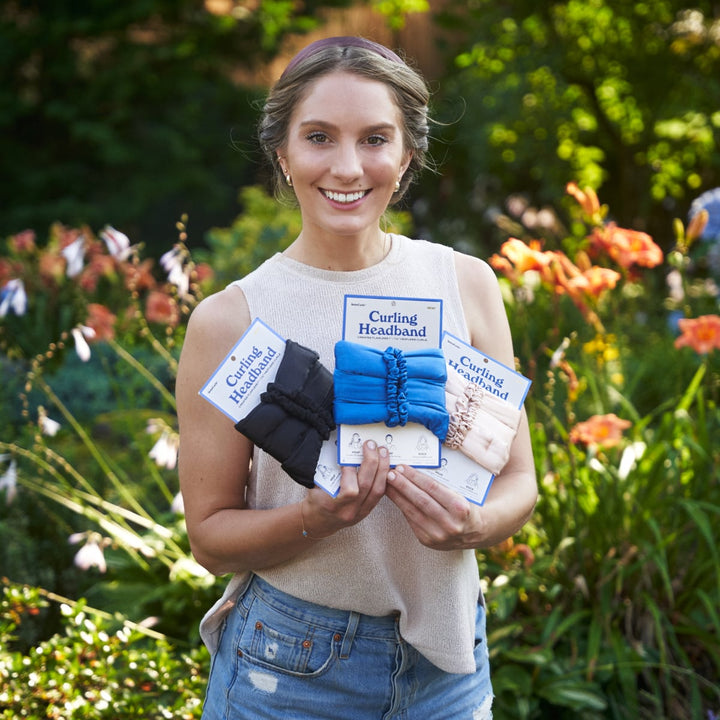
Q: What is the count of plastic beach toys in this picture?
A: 0